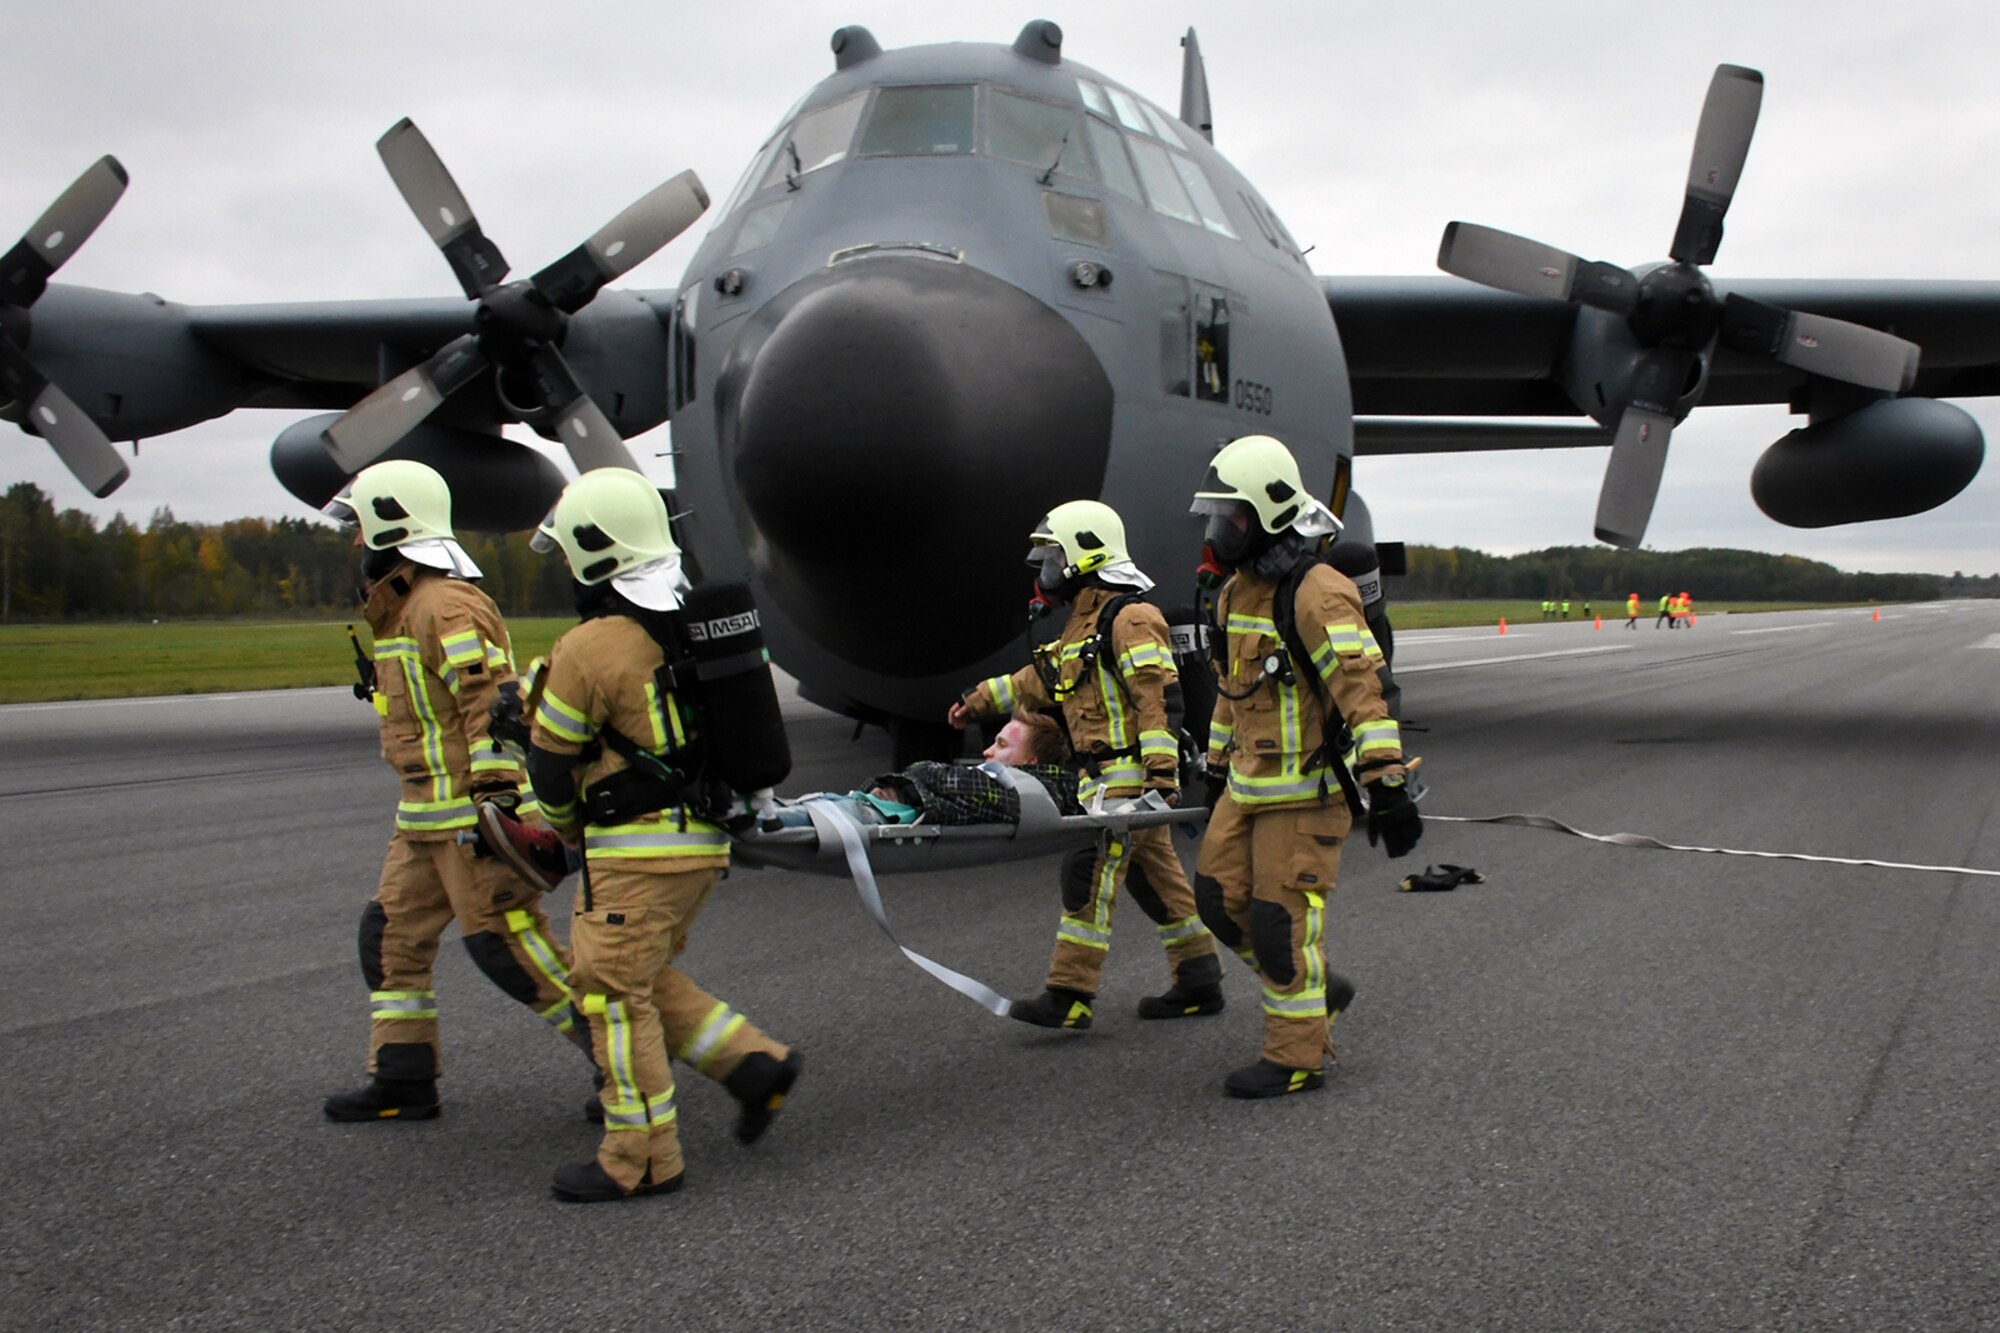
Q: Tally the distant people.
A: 8